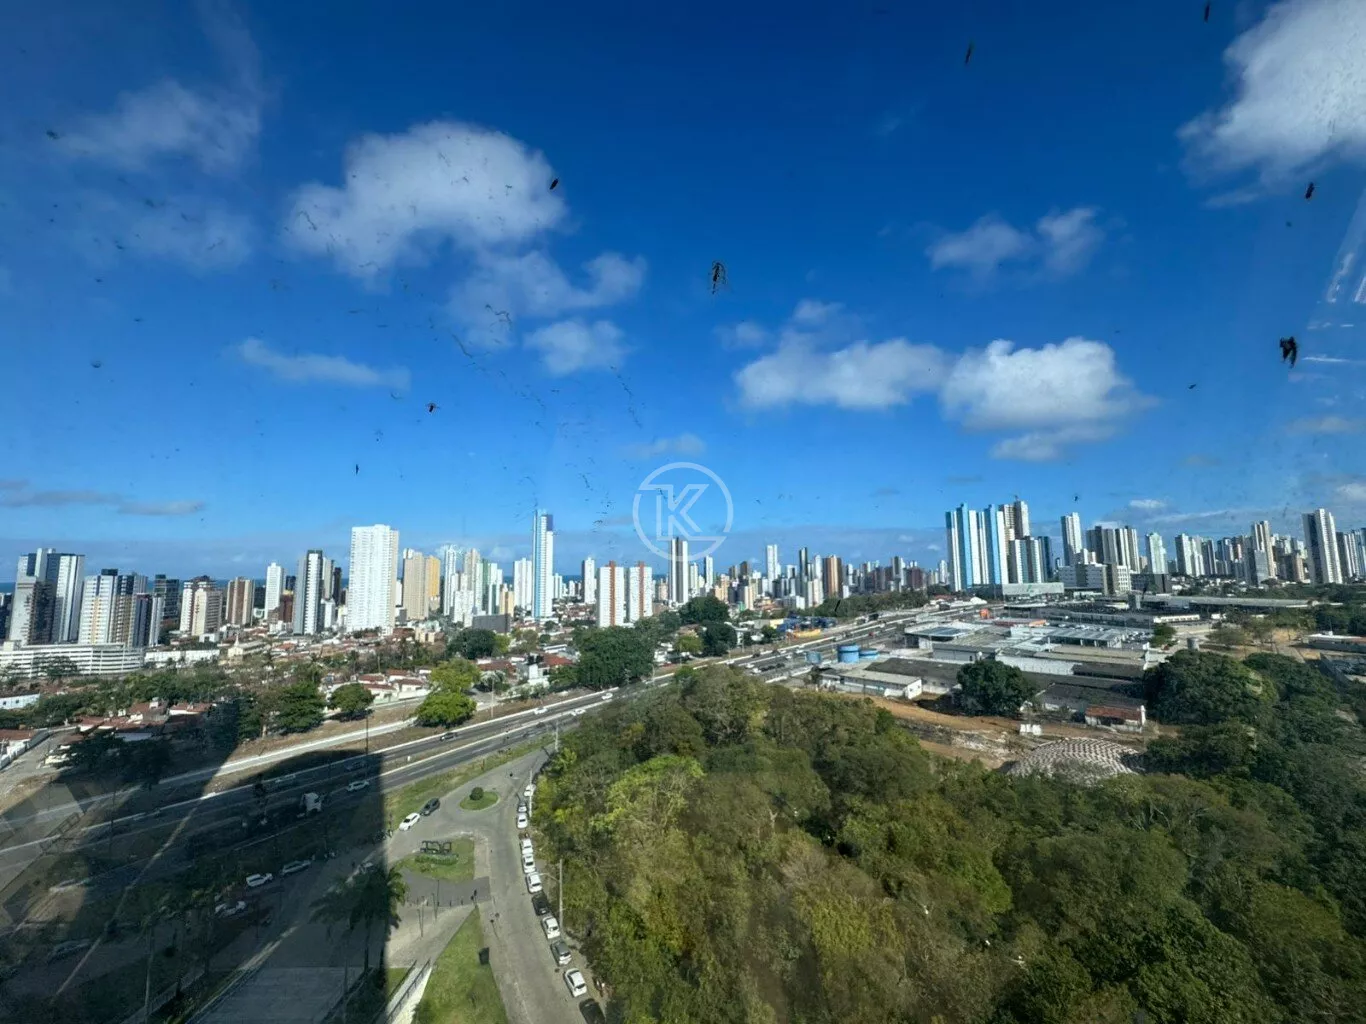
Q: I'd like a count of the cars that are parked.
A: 11